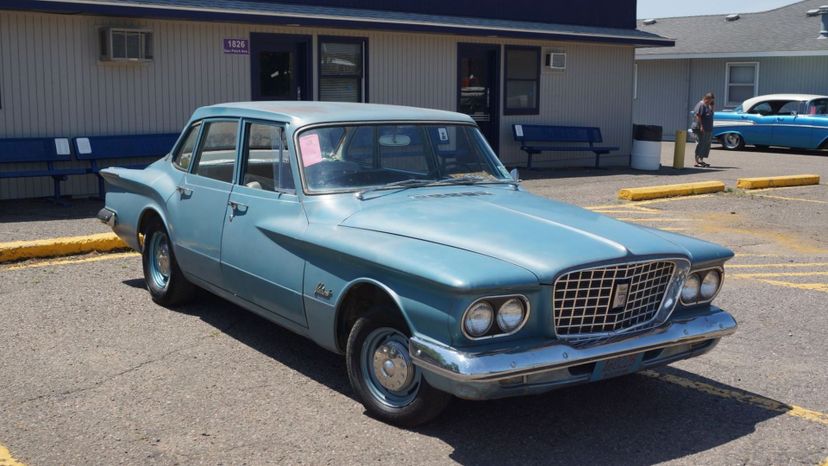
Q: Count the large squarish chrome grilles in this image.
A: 1